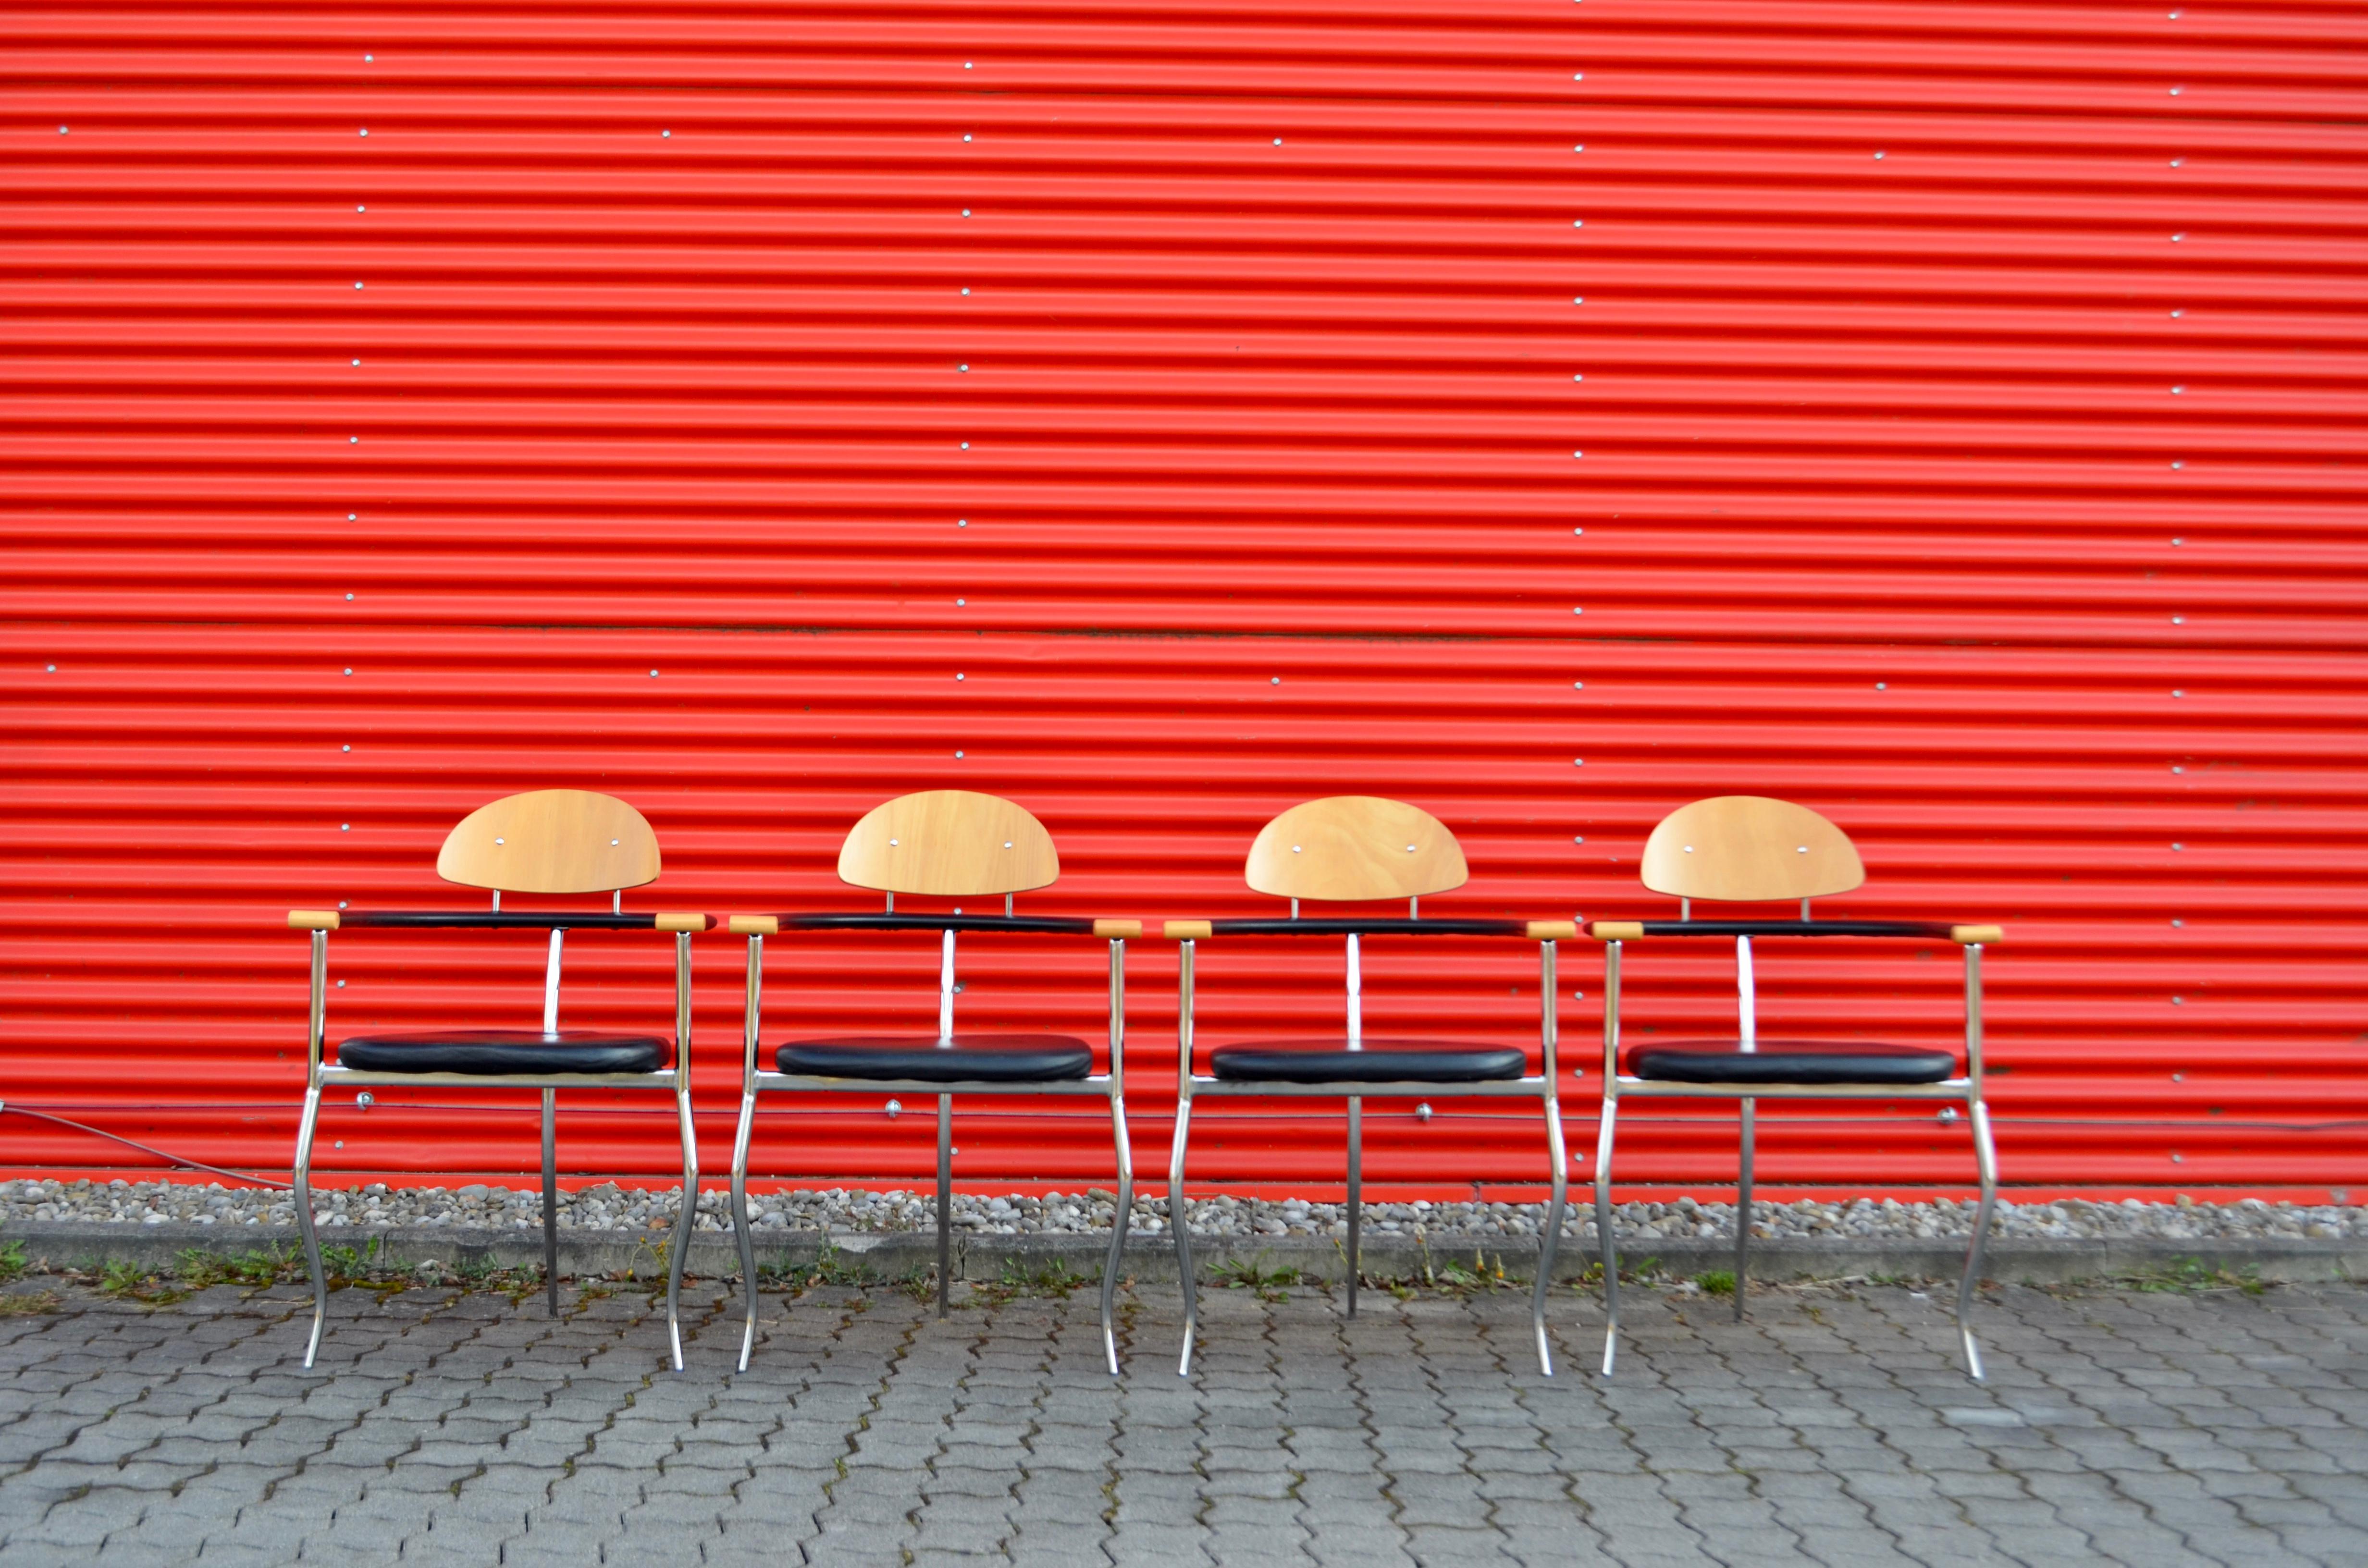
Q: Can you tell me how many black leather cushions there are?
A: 4